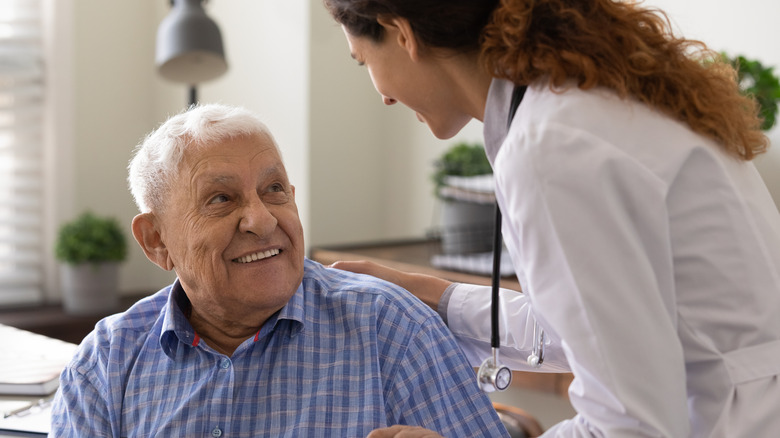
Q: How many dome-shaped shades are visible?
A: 1